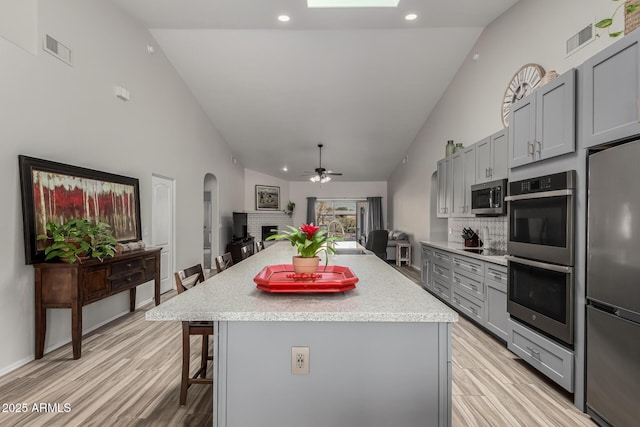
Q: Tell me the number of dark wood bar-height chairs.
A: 4